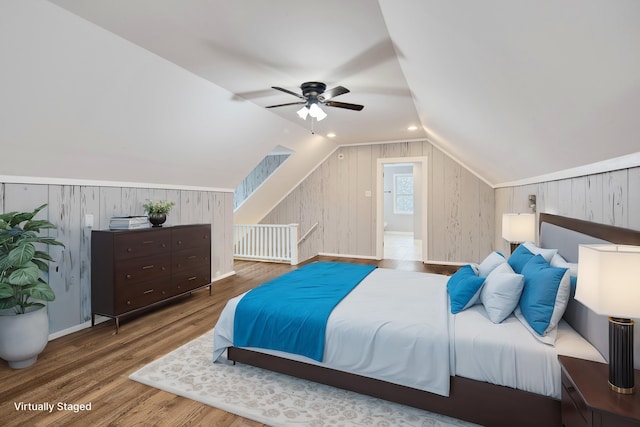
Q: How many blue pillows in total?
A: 3